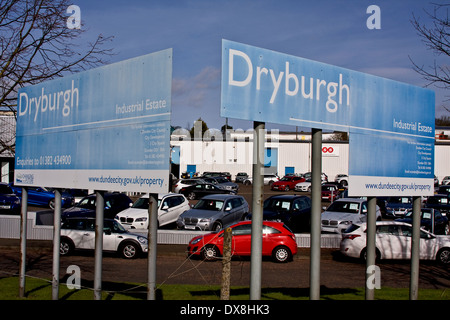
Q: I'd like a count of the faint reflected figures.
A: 0